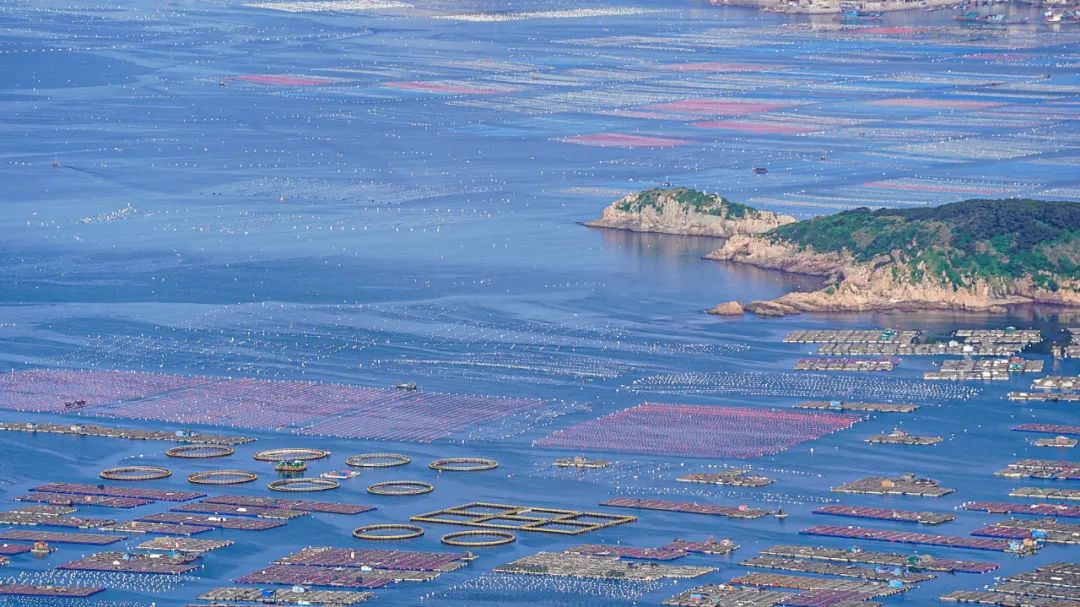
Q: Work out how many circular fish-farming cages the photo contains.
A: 10